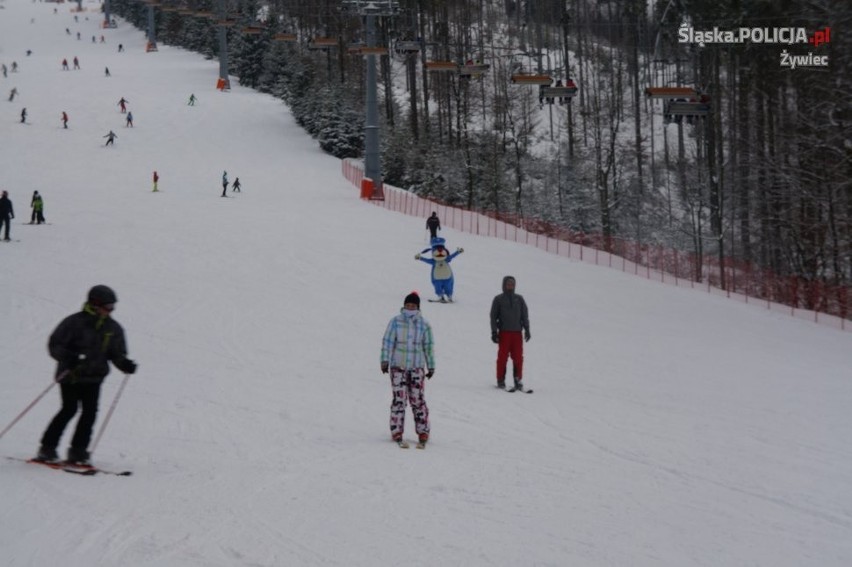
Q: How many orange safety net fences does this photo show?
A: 1